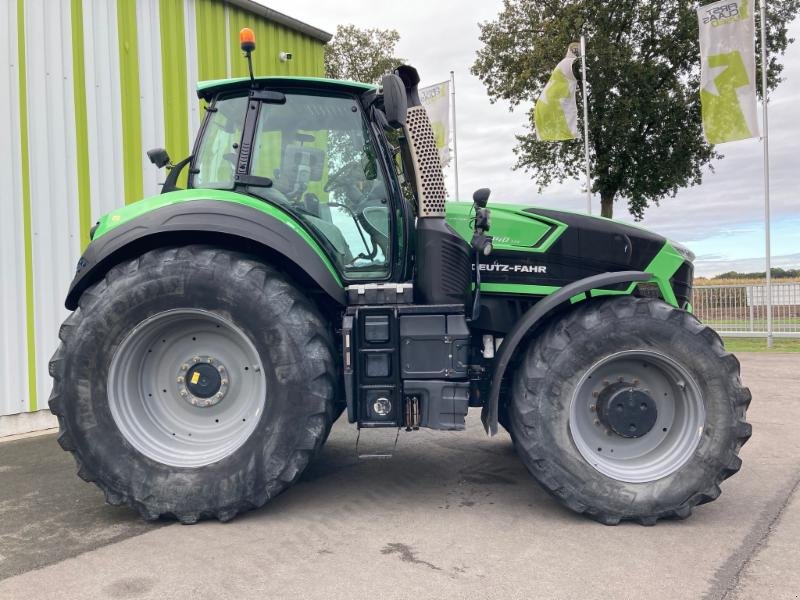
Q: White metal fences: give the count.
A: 1